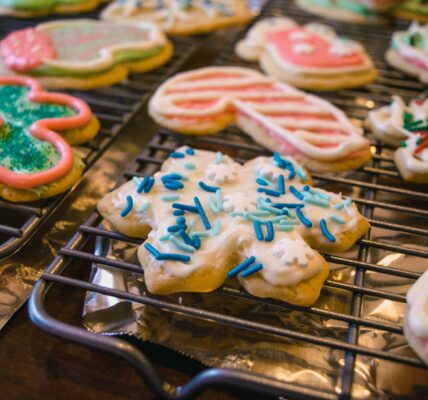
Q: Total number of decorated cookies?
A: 12